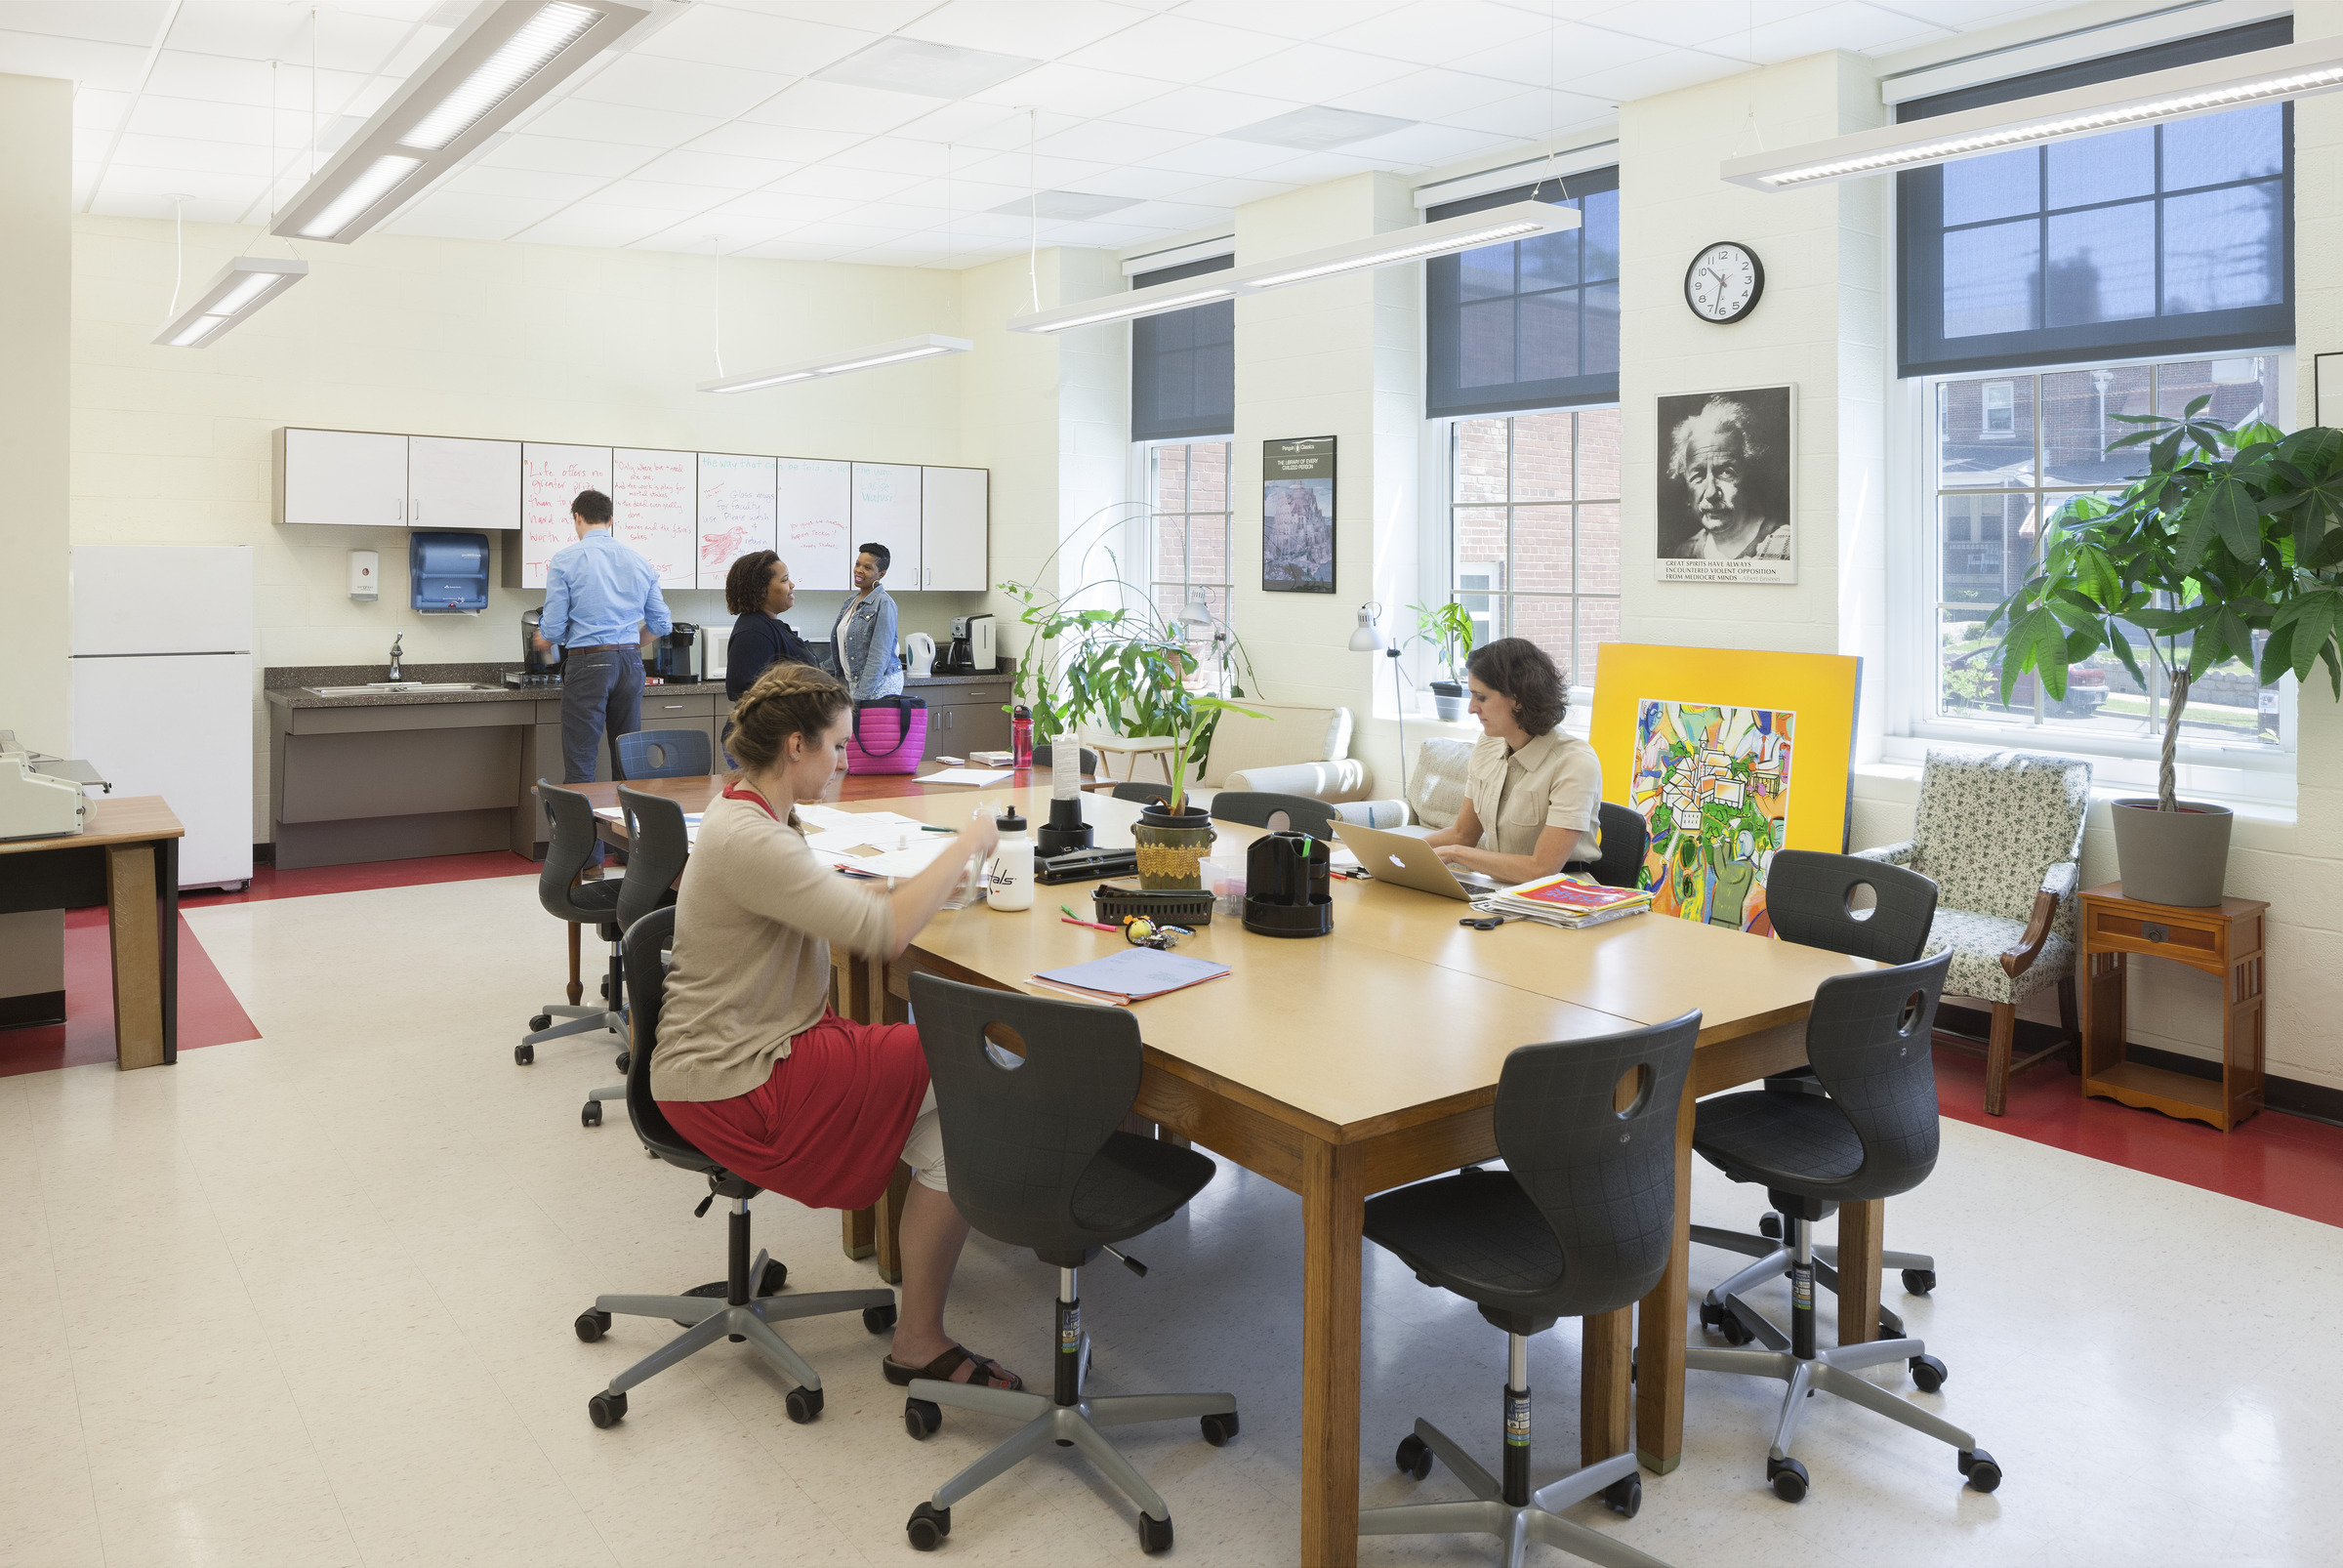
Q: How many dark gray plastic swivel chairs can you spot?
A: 12